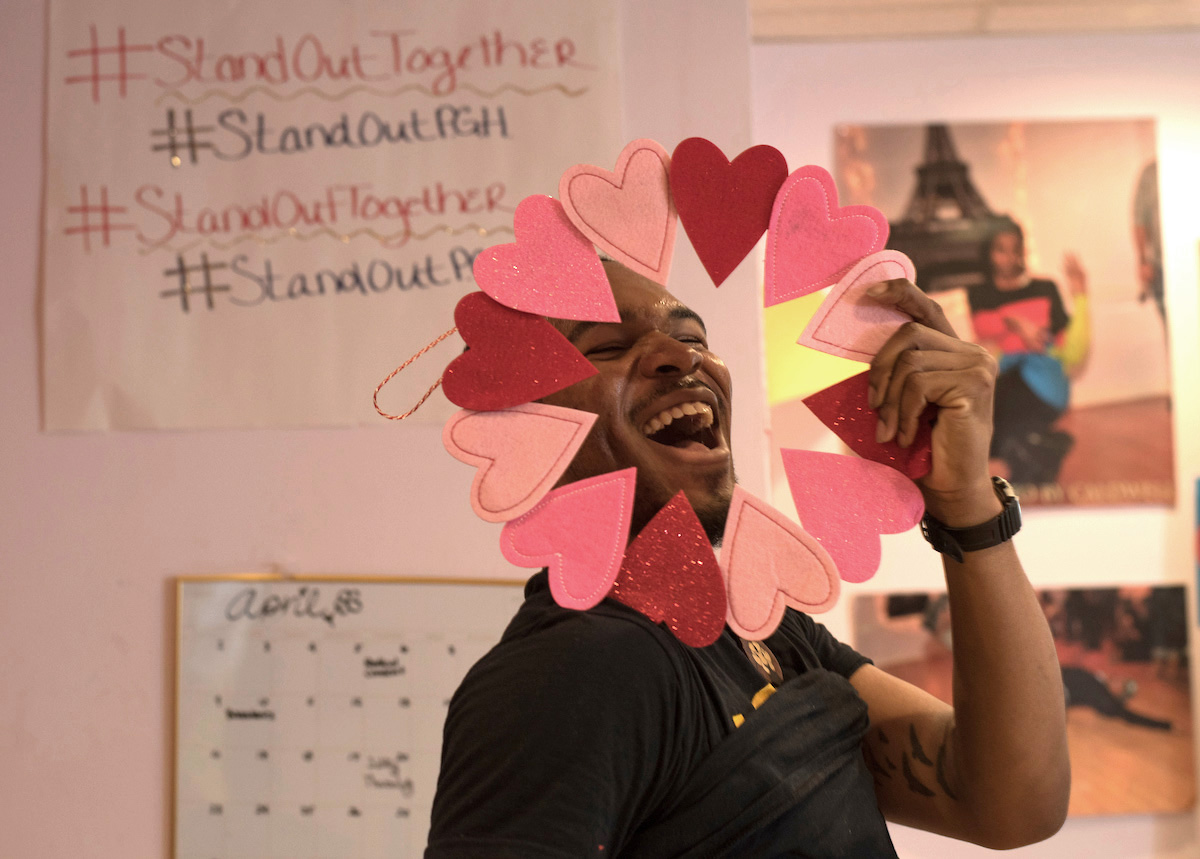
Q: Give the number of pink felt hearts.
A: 8